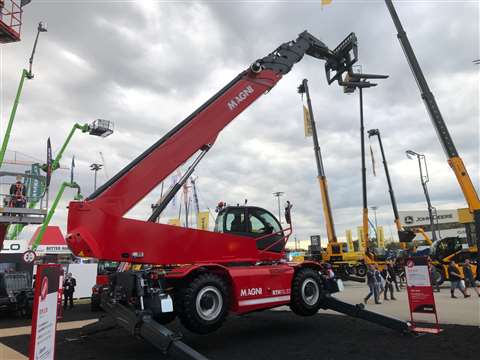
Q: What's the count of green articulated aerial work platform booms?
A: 3